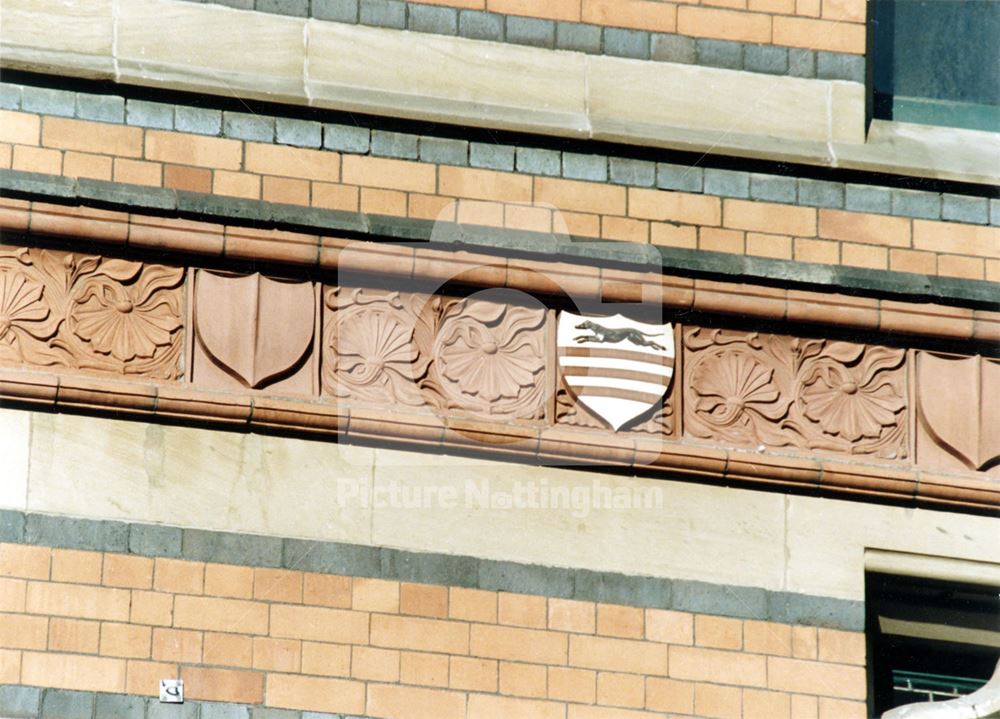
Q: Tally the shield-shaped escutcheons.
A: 3